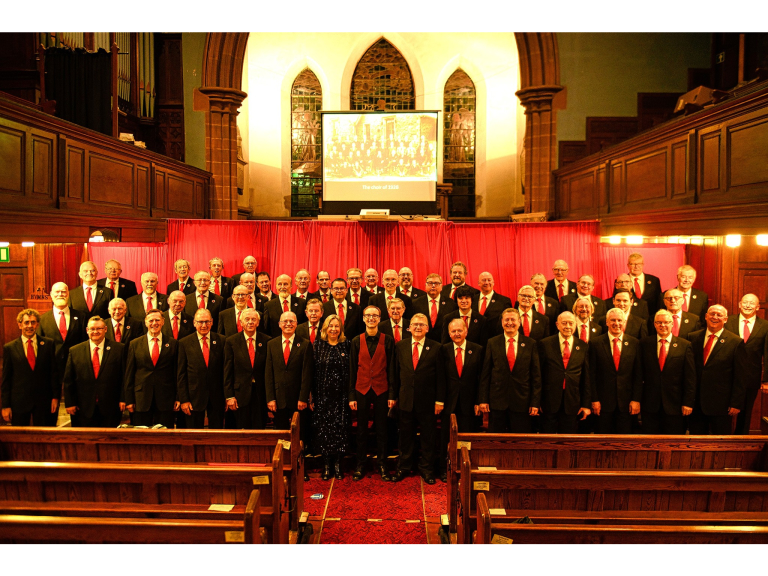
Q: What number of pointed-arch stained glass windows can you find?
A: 3